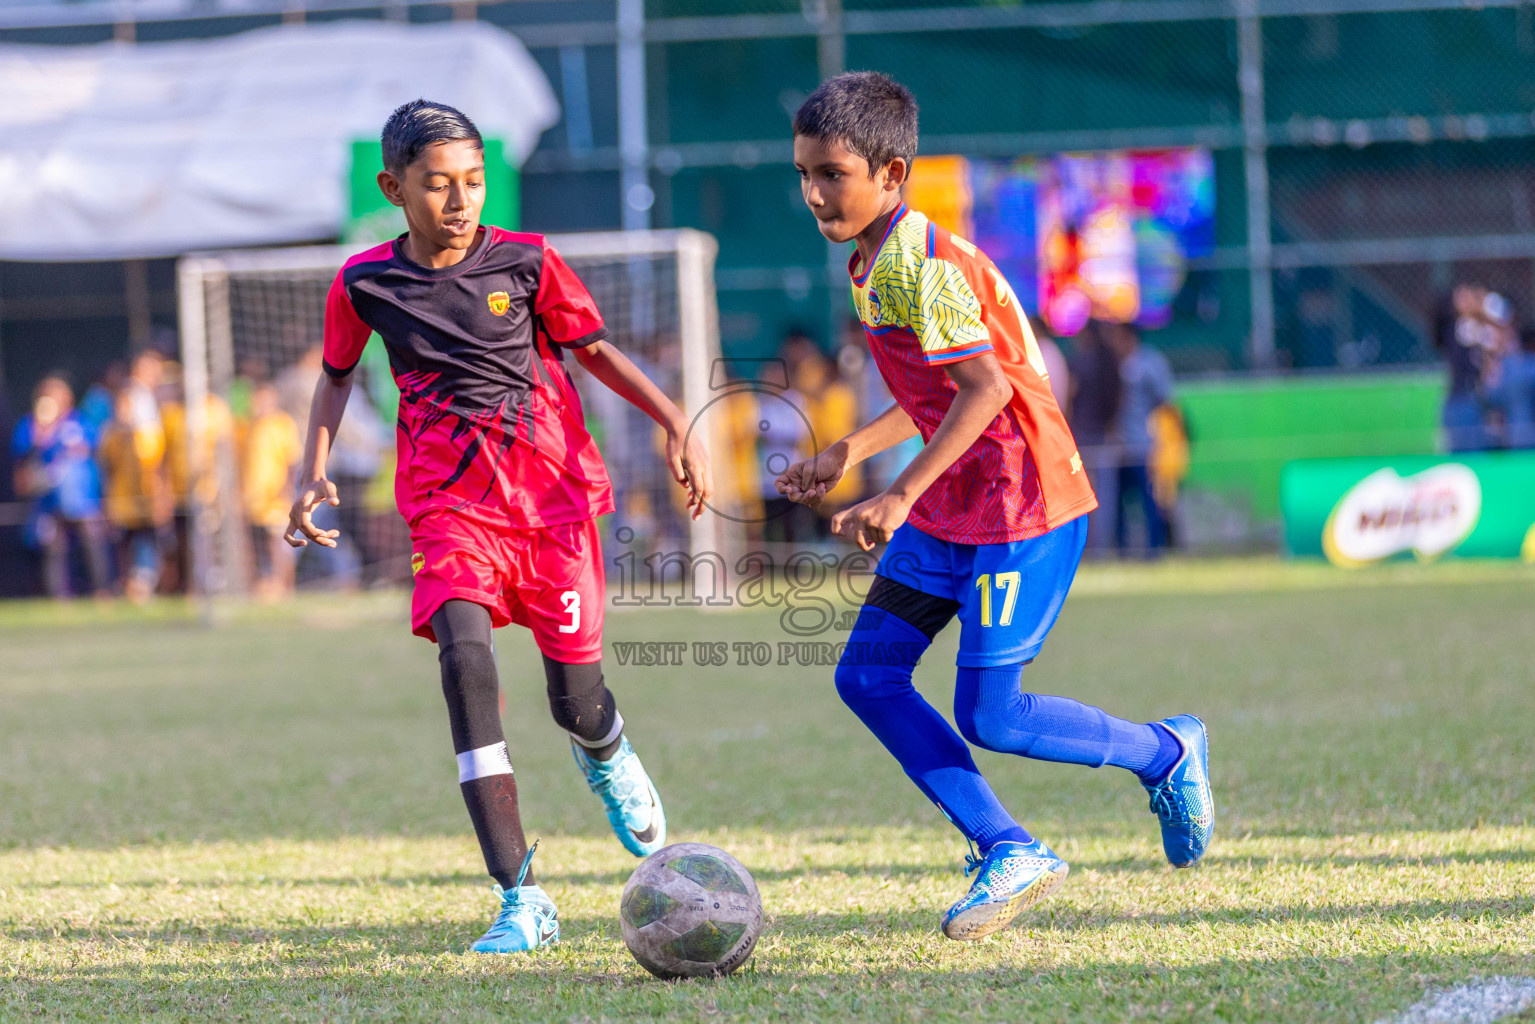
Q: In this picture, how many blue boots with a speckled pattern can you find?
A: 2